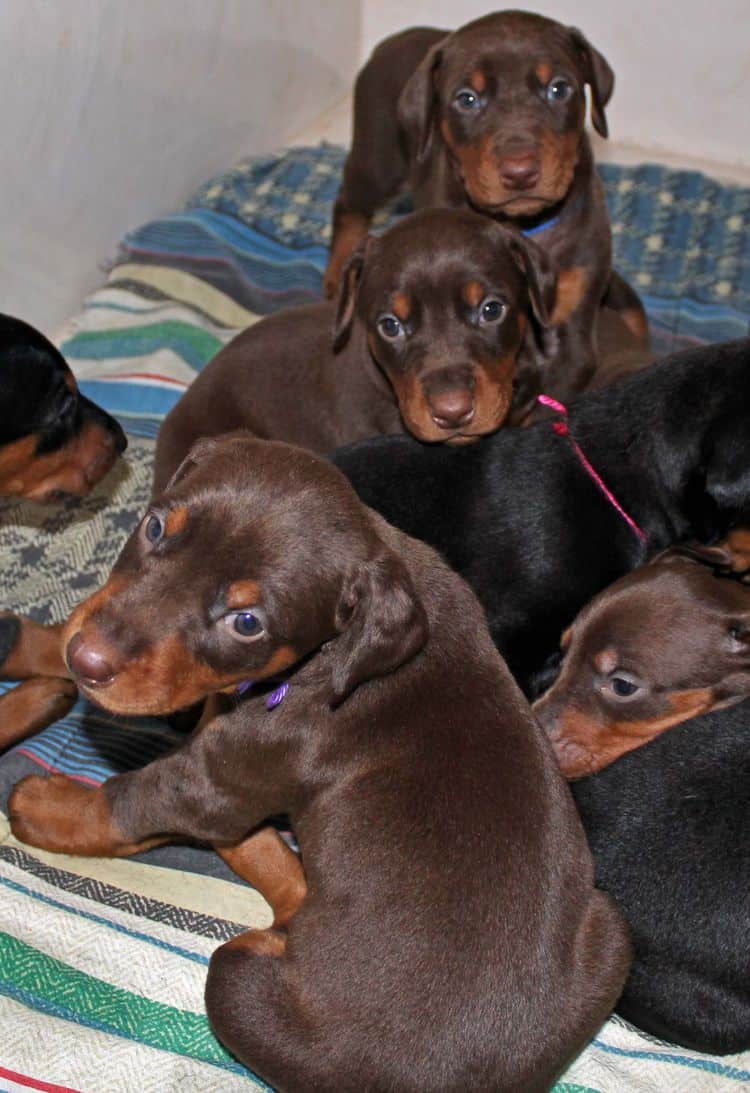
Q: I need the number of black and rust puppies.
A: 3